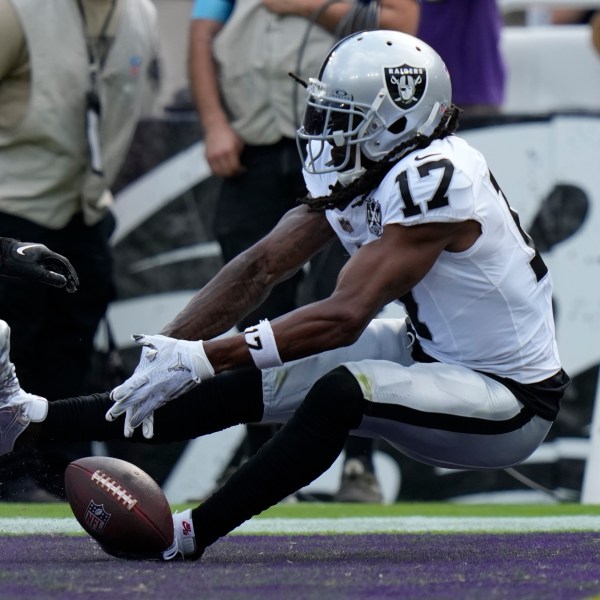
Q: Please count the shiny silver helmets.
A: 1